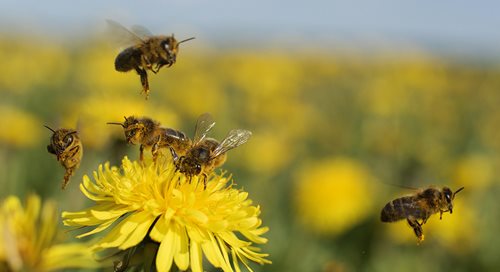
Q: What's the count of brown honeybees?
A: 5